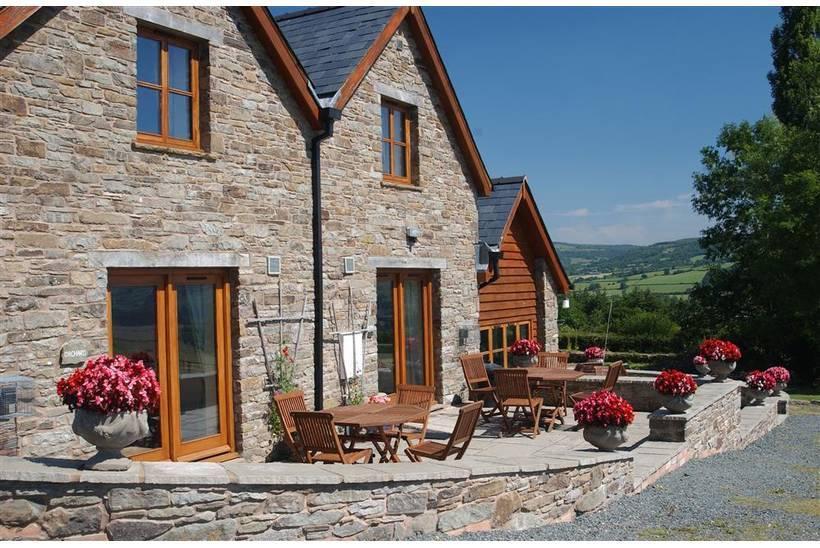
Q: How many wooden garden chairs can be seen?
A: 8